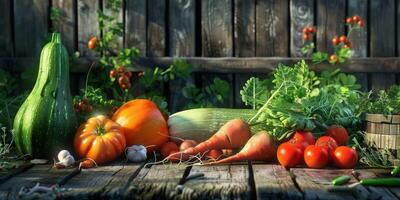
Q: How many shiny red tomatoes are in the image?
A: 6